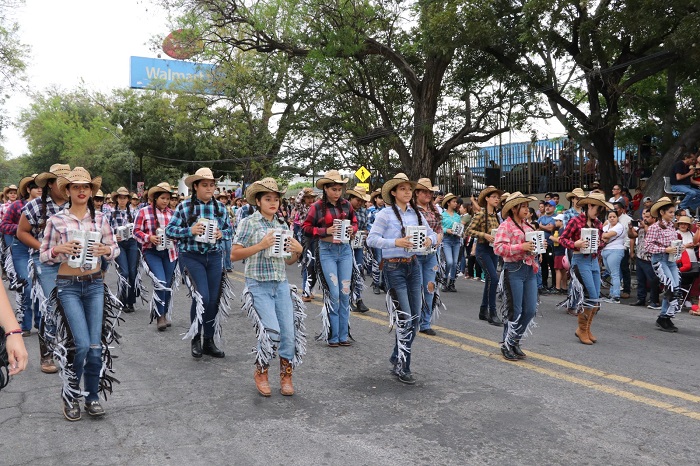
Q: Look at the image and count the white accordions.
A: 14